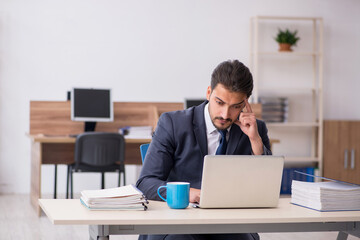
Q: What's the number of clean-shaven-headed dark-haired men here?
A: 0